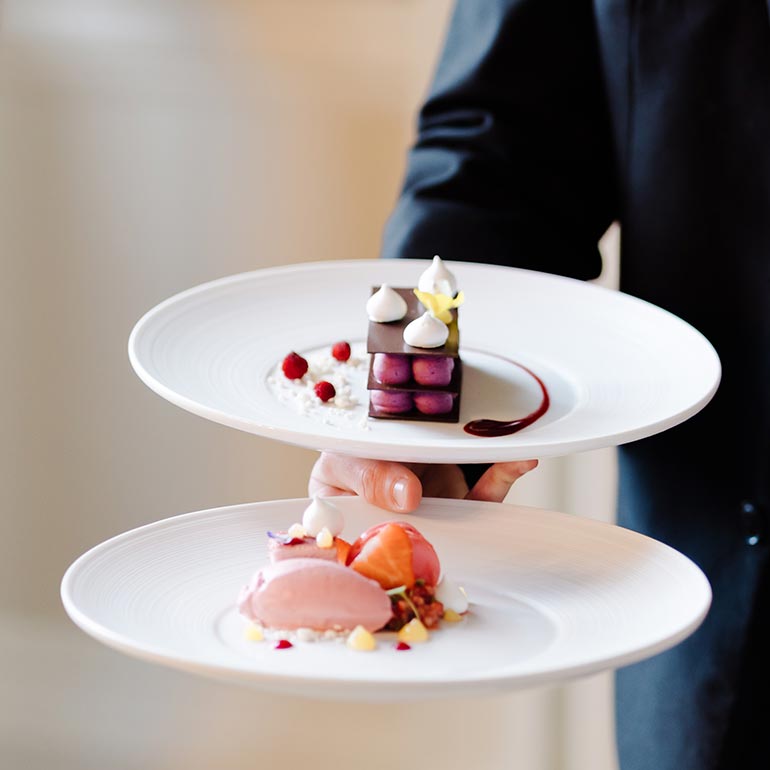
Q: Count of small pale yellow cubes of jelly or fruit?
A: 6